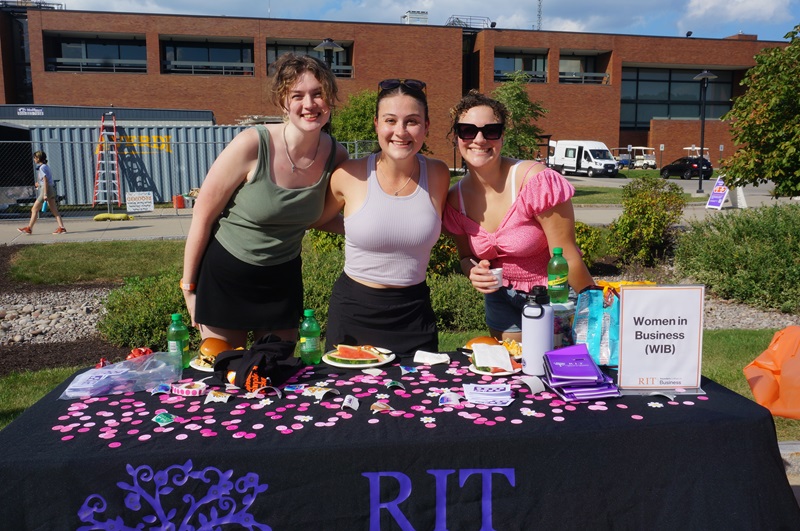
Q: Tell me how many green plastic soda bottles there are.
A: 3